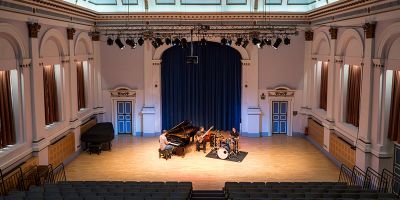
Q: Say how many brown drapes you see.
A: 6